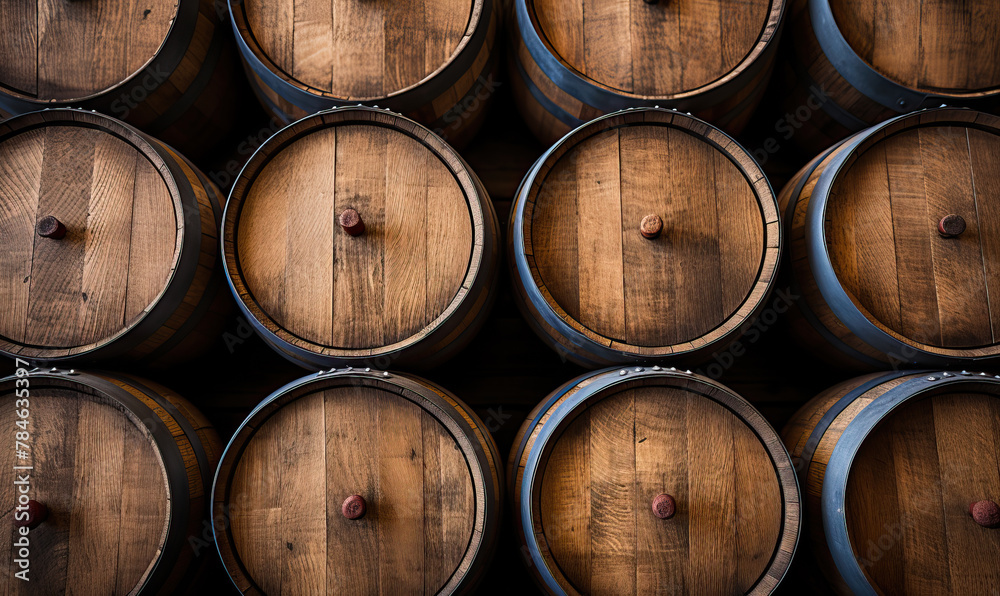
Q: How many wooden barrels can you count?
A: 12